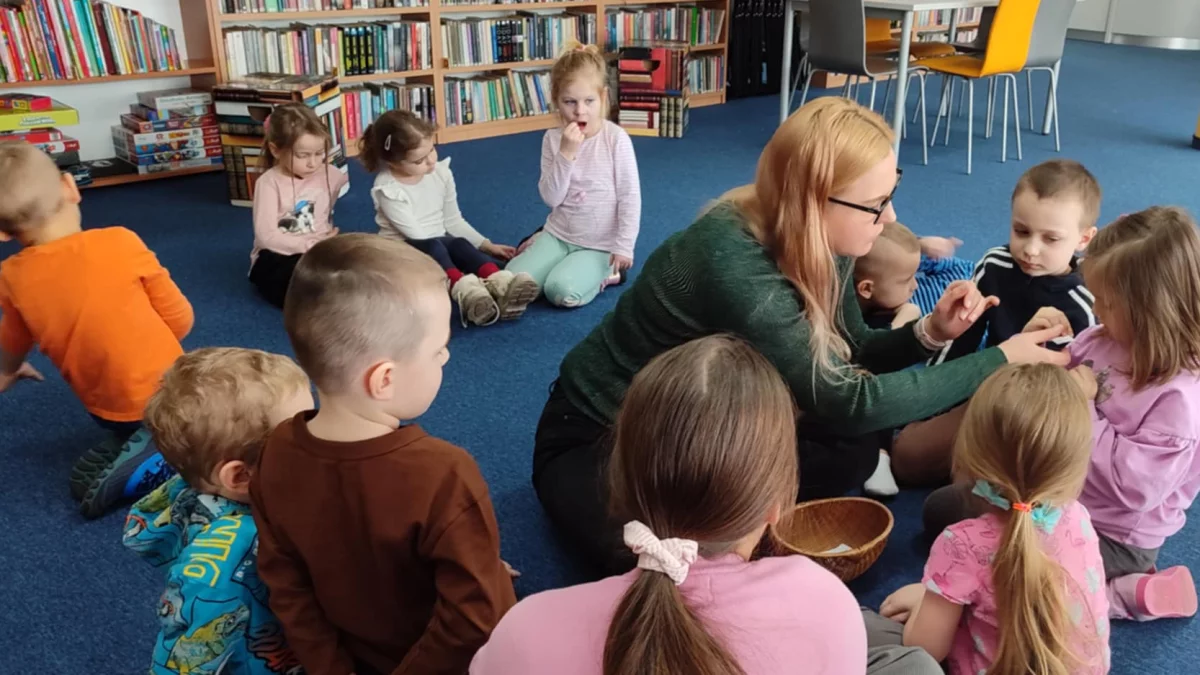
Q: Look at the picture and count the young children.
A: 11